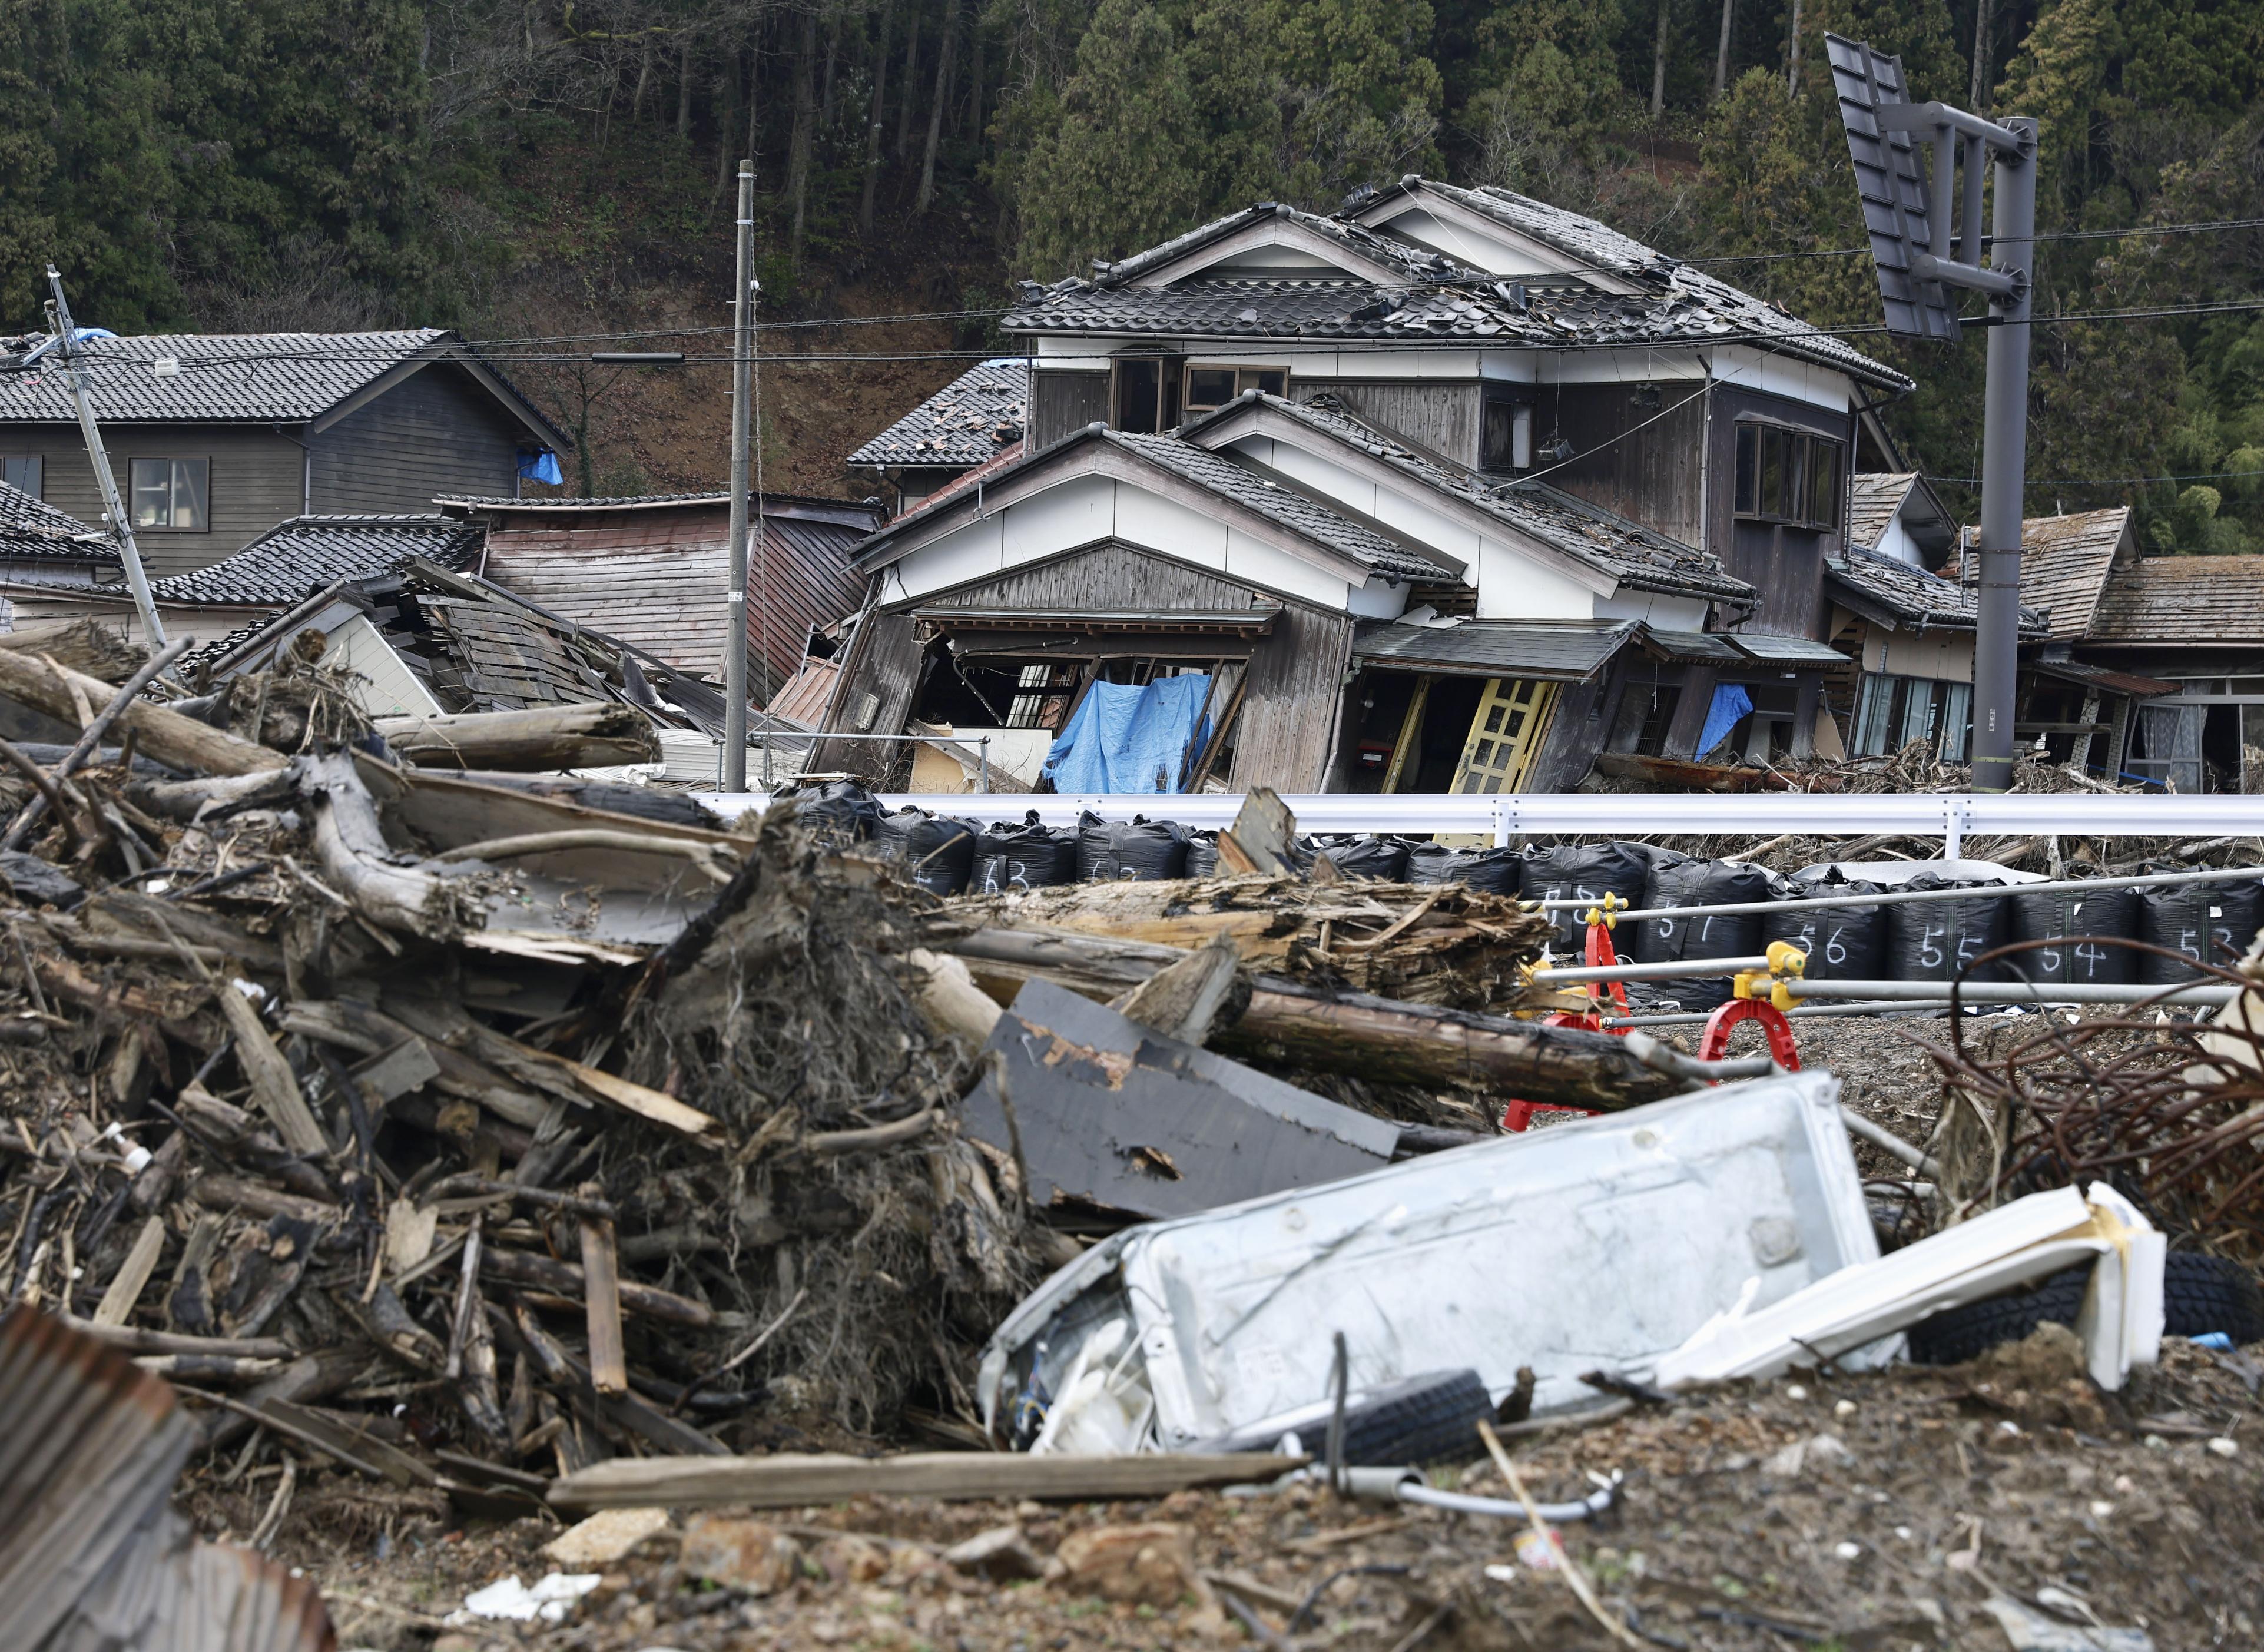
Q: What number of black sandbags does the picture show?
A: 13